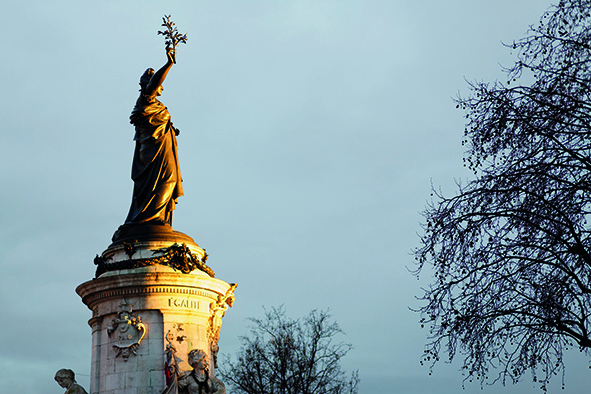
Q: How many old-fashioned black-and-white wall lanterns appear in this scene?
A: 0